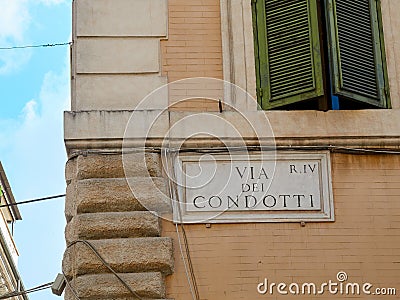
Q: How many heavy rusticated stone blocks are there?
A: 5